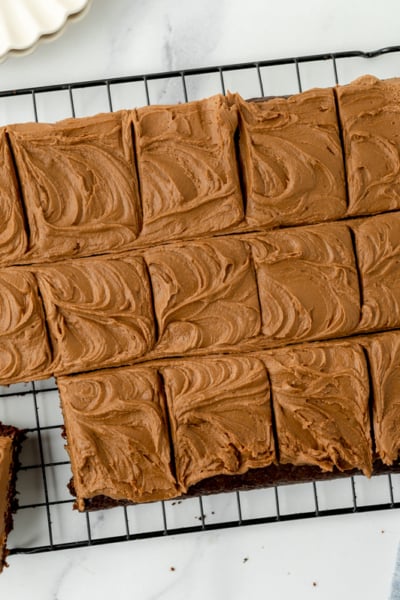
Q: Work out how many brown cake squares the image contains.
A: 15